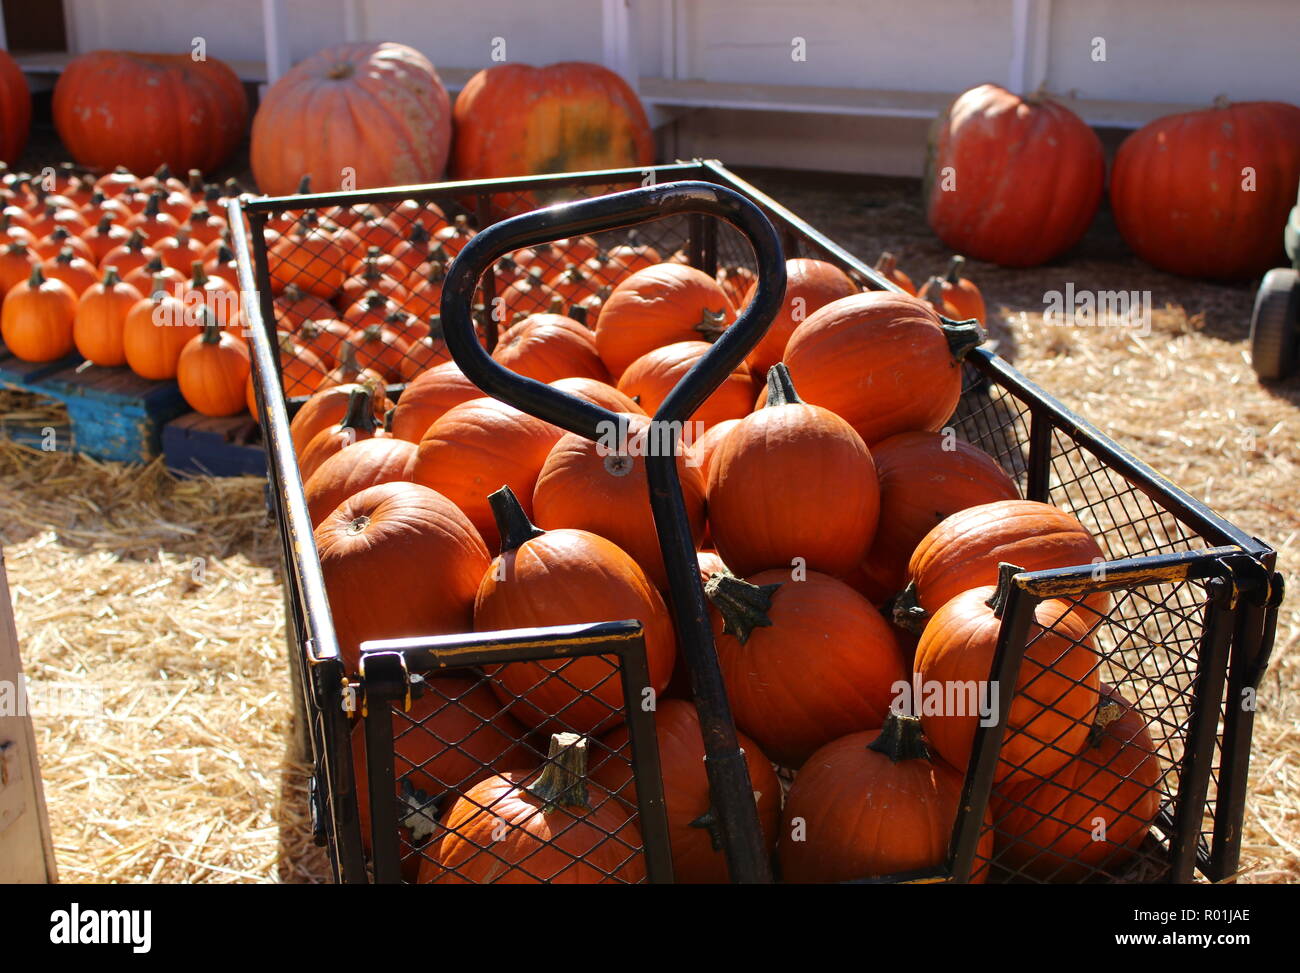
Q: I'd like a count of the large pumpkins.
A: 6